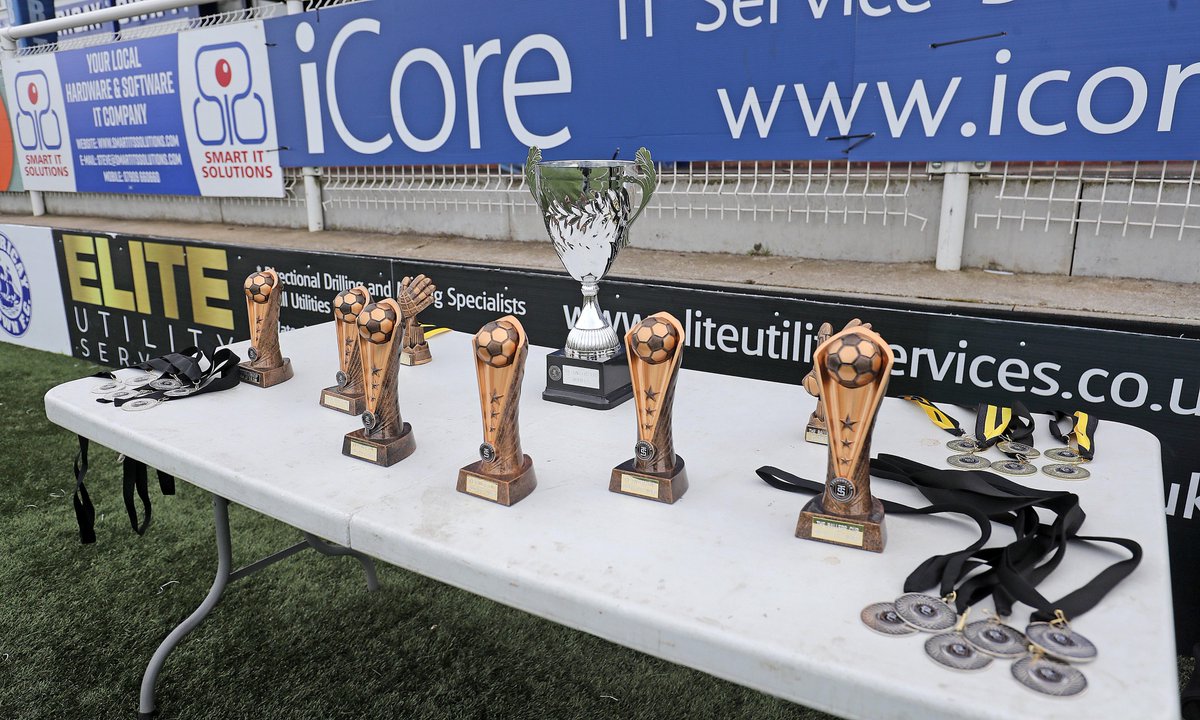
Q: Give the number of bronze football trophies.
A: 6